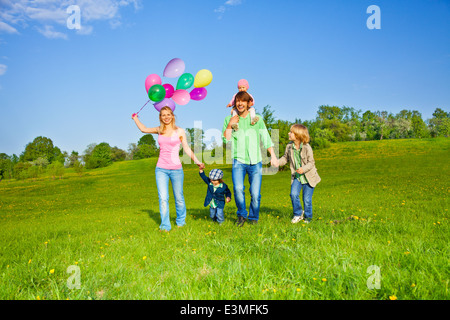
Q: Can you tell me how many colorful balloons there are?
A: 9